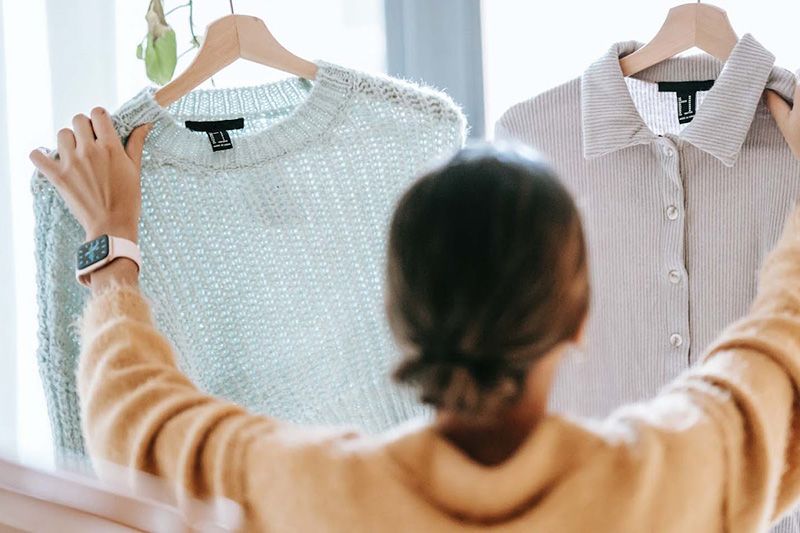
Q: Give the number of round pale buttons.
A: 4